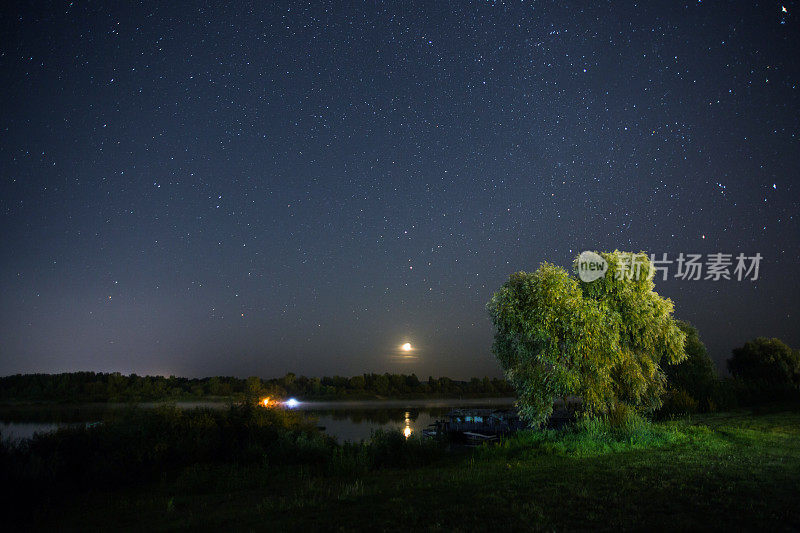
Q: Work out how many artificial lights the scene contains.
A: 2